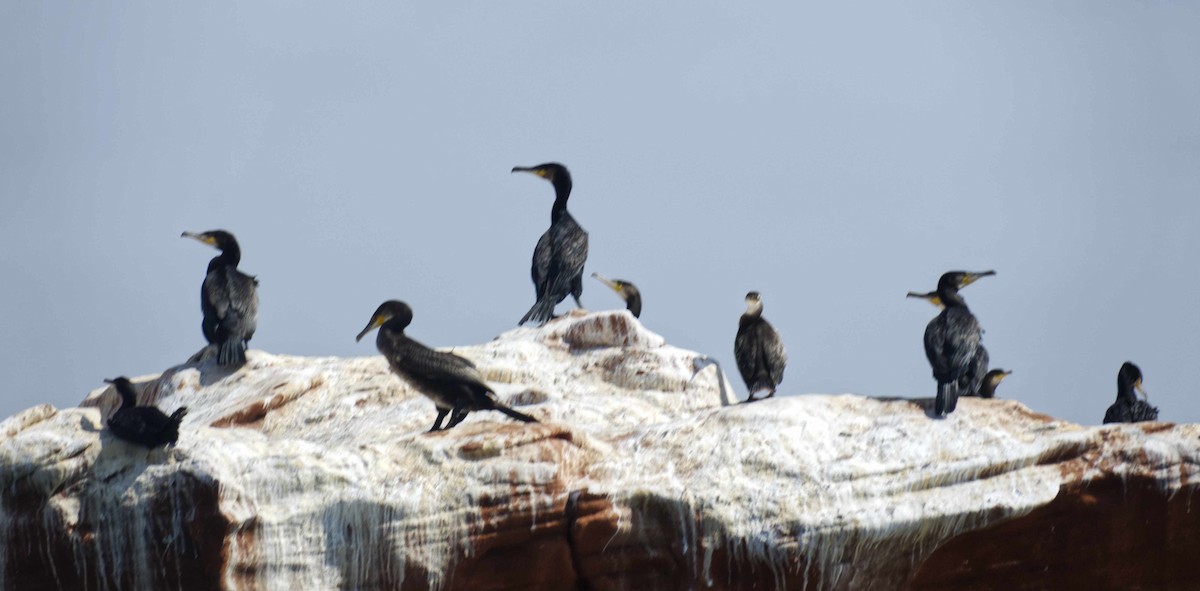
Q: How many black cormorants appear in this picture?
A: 10